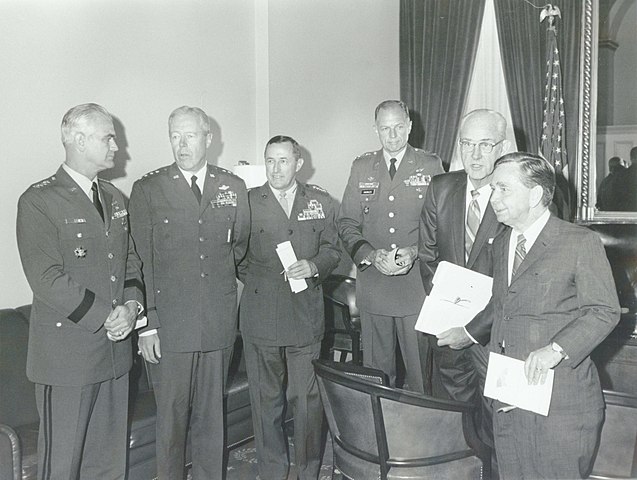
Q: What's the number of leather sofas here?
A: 1